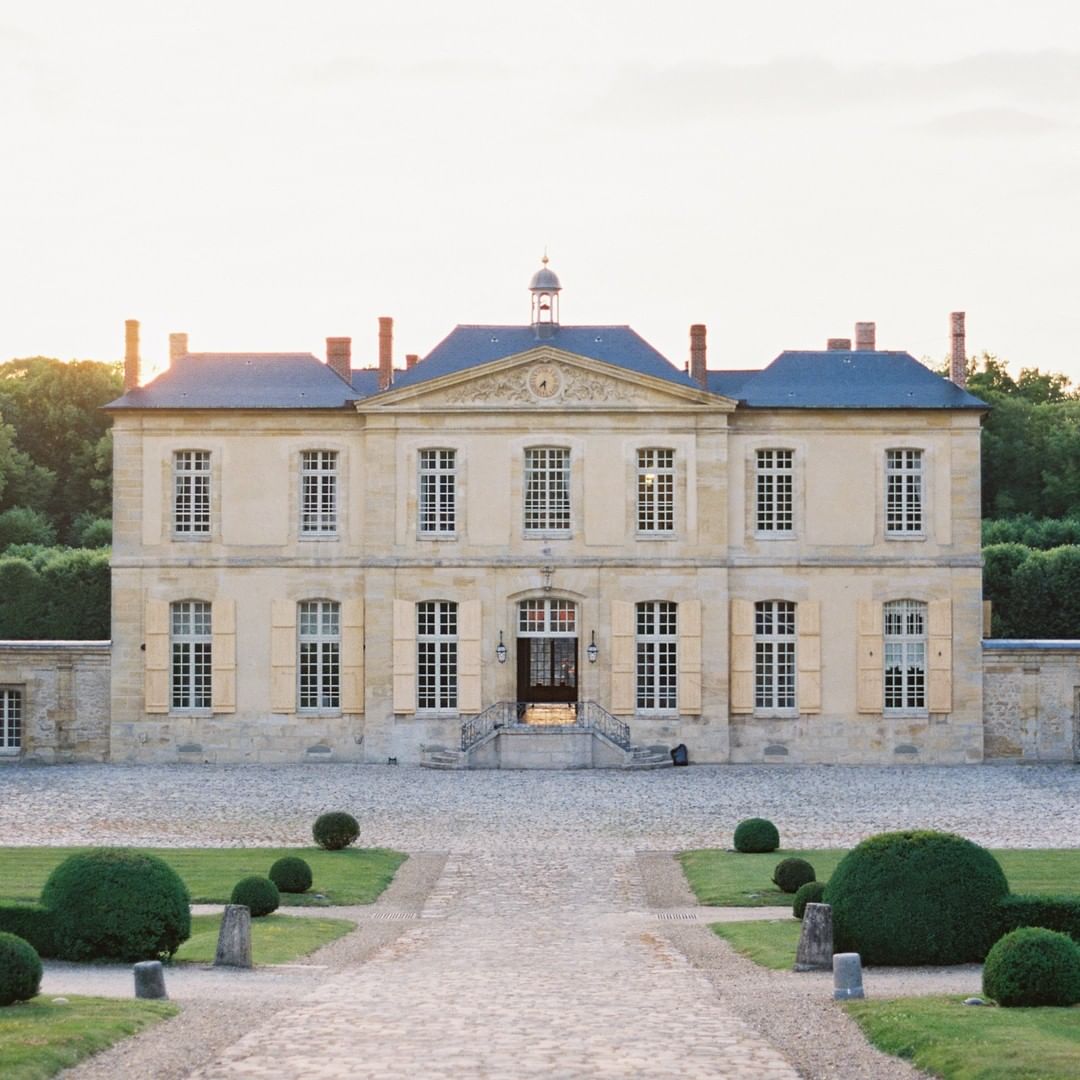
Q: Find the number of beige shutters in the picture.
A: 12